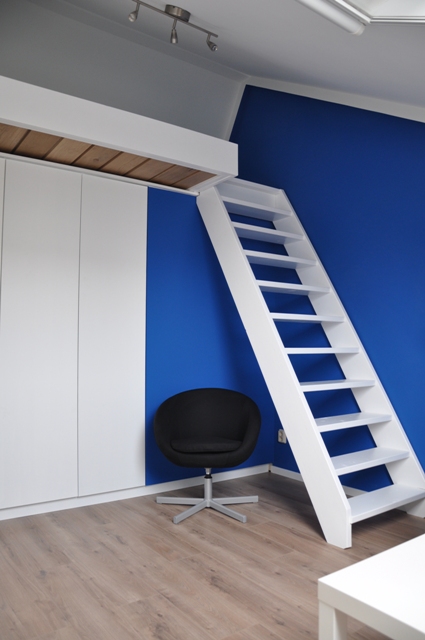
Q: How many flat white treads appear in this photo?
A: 10